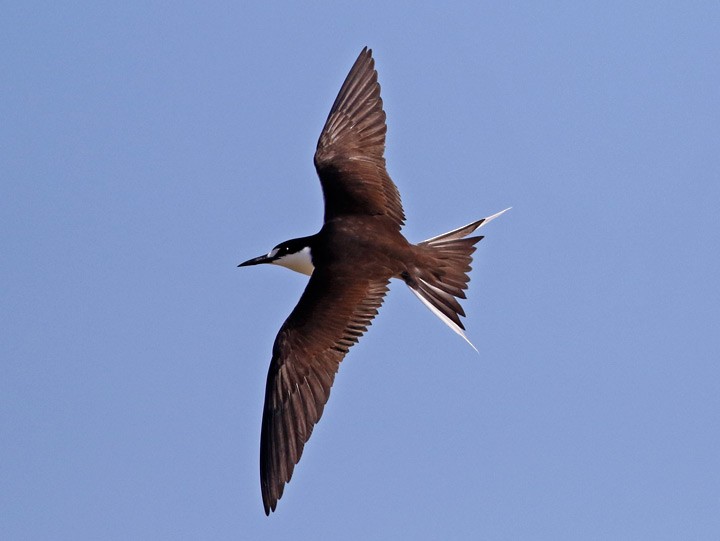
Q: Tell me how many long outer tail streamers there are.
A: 2